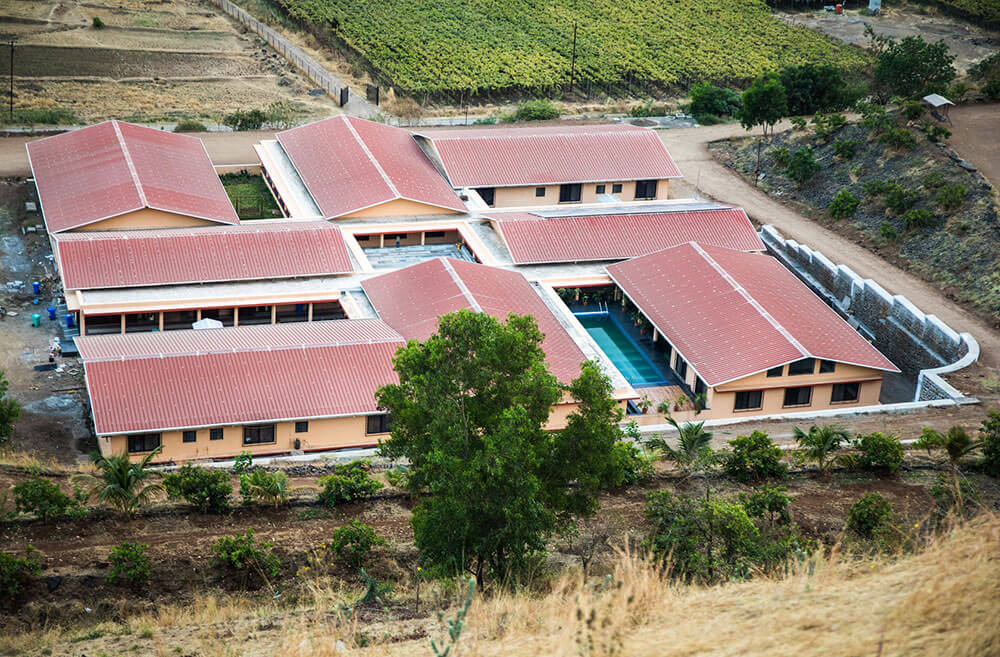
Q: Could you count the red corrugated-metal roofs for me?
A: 8